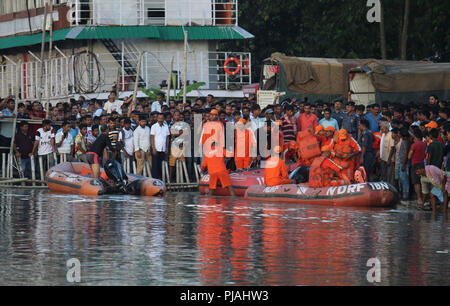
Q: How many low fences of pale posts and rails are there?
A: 1